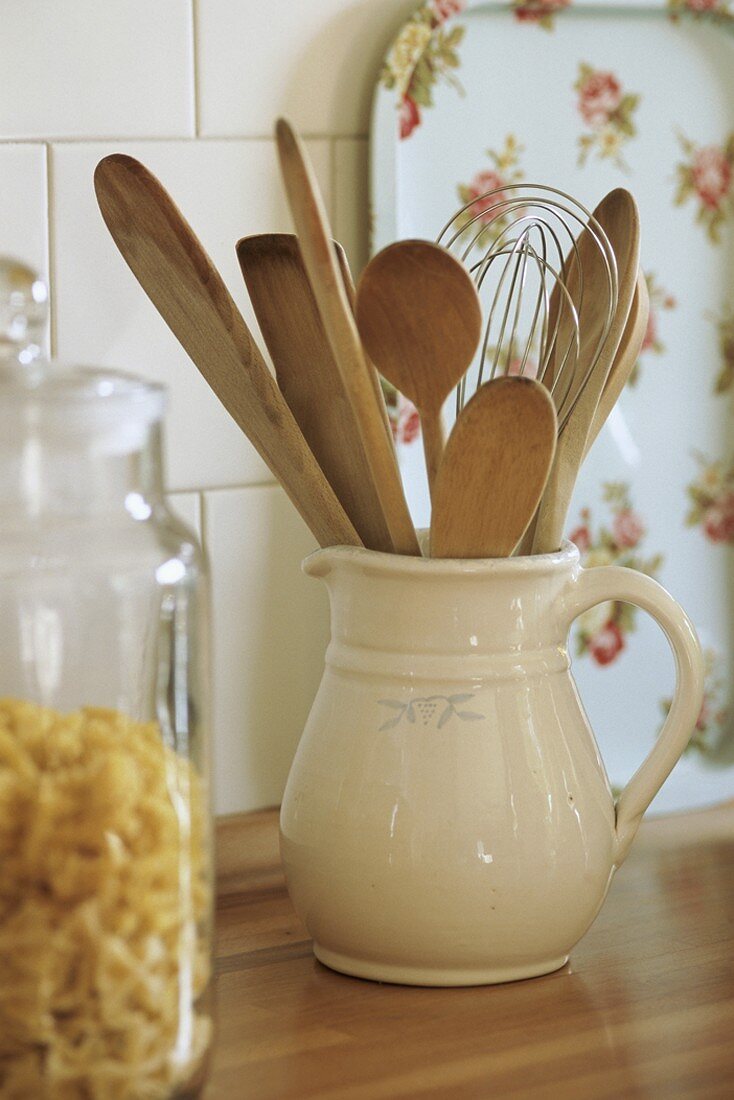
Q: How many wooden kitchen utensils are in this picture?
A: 7